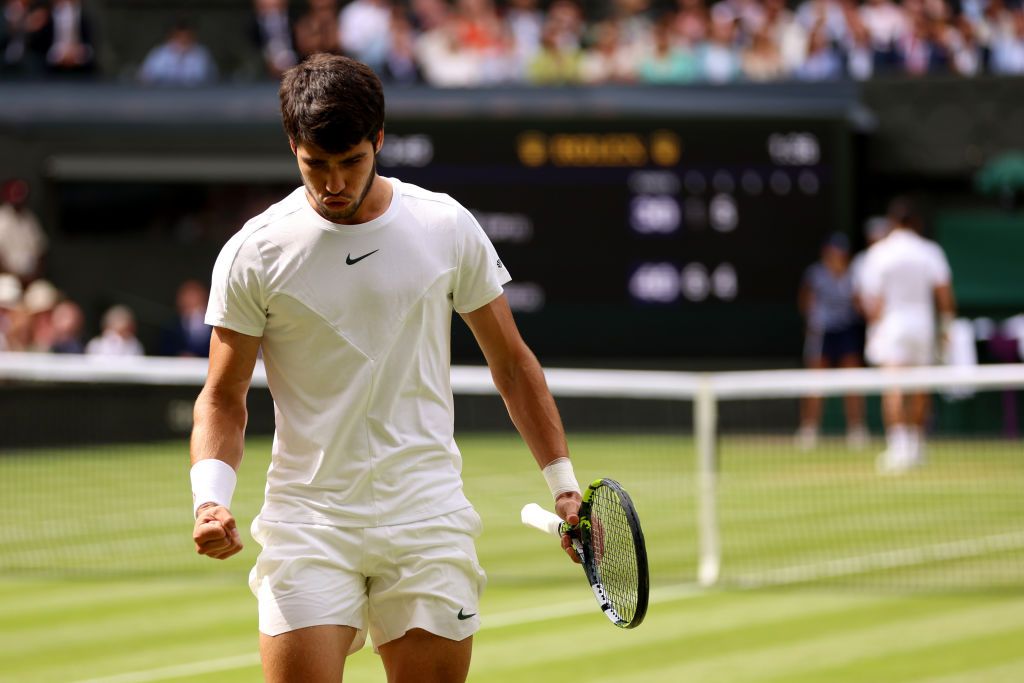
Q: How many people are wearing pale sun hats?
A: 2